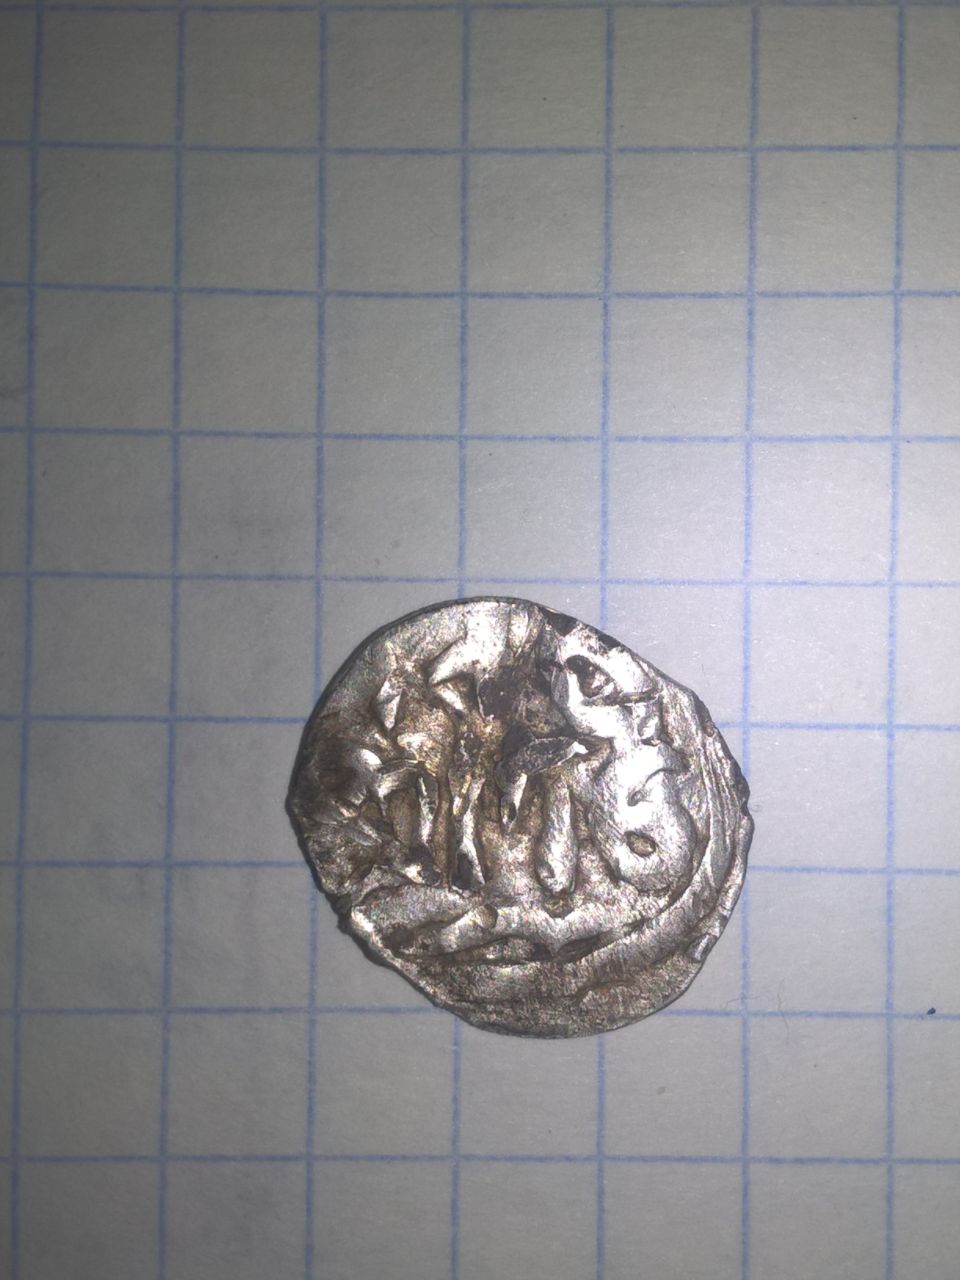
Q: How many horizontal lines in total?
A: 9